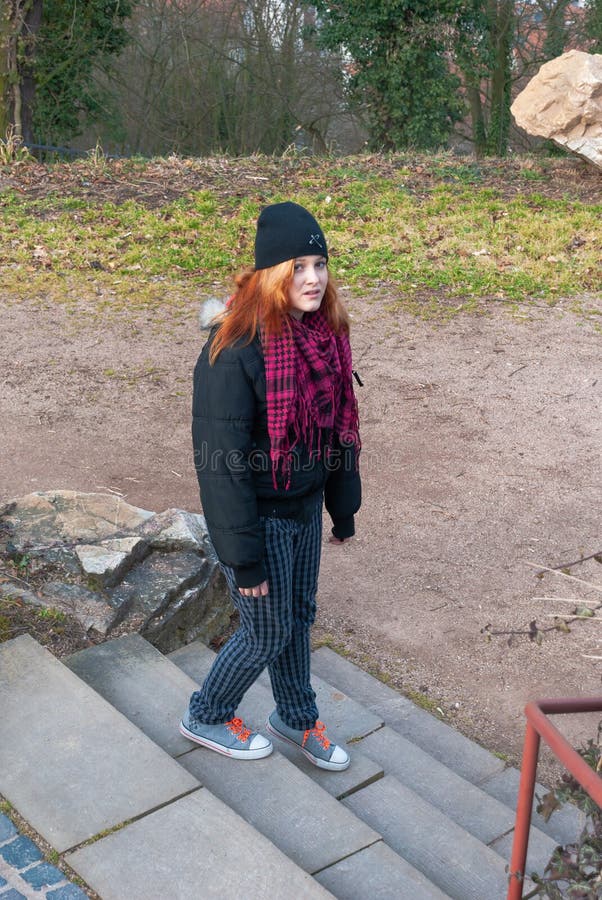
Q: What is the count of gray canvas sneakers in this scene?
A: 2